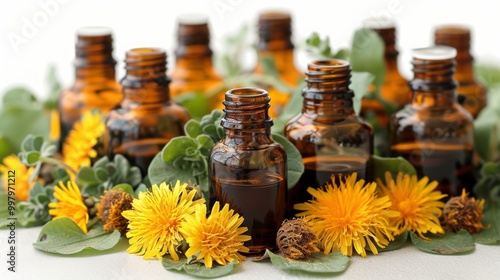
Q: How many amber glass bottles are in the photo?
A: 9